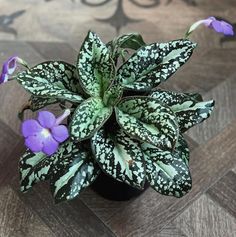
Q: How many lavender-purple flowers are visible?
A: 3